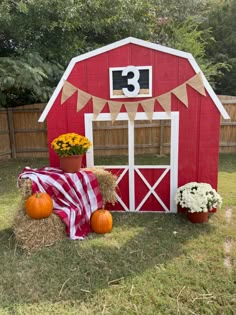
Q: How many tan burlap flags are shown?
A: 9